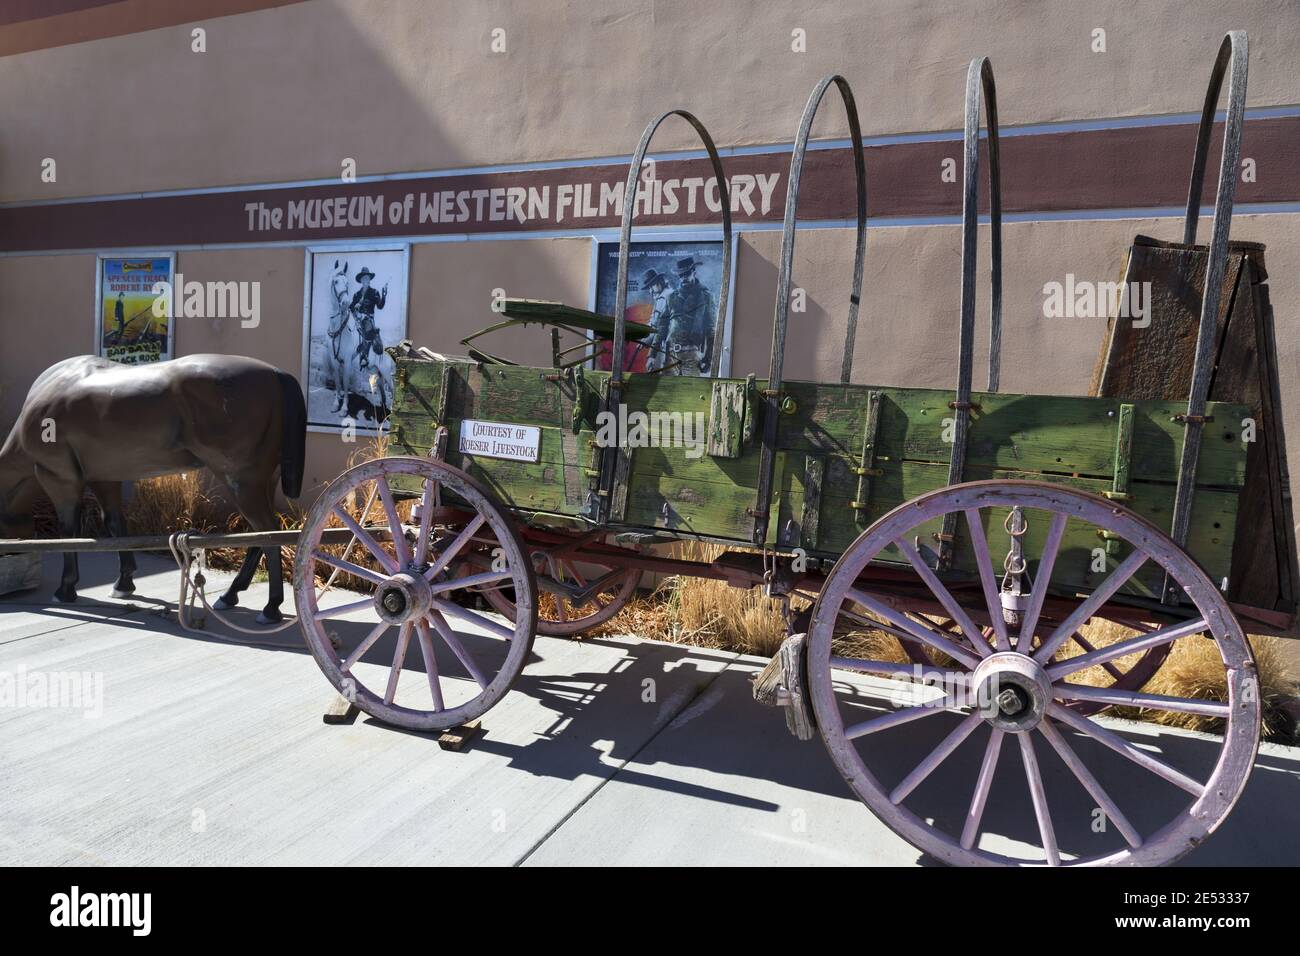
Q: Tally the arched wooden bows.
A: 4